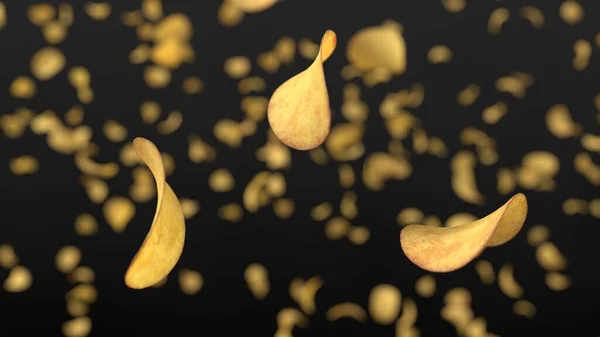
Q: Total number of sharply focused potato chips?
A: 3